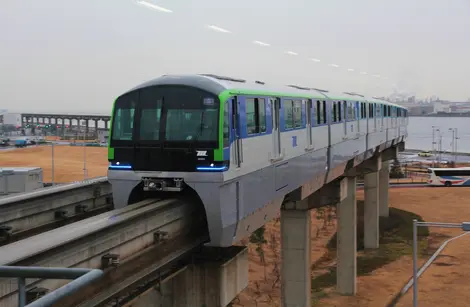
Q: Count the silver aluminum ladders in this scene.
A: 0